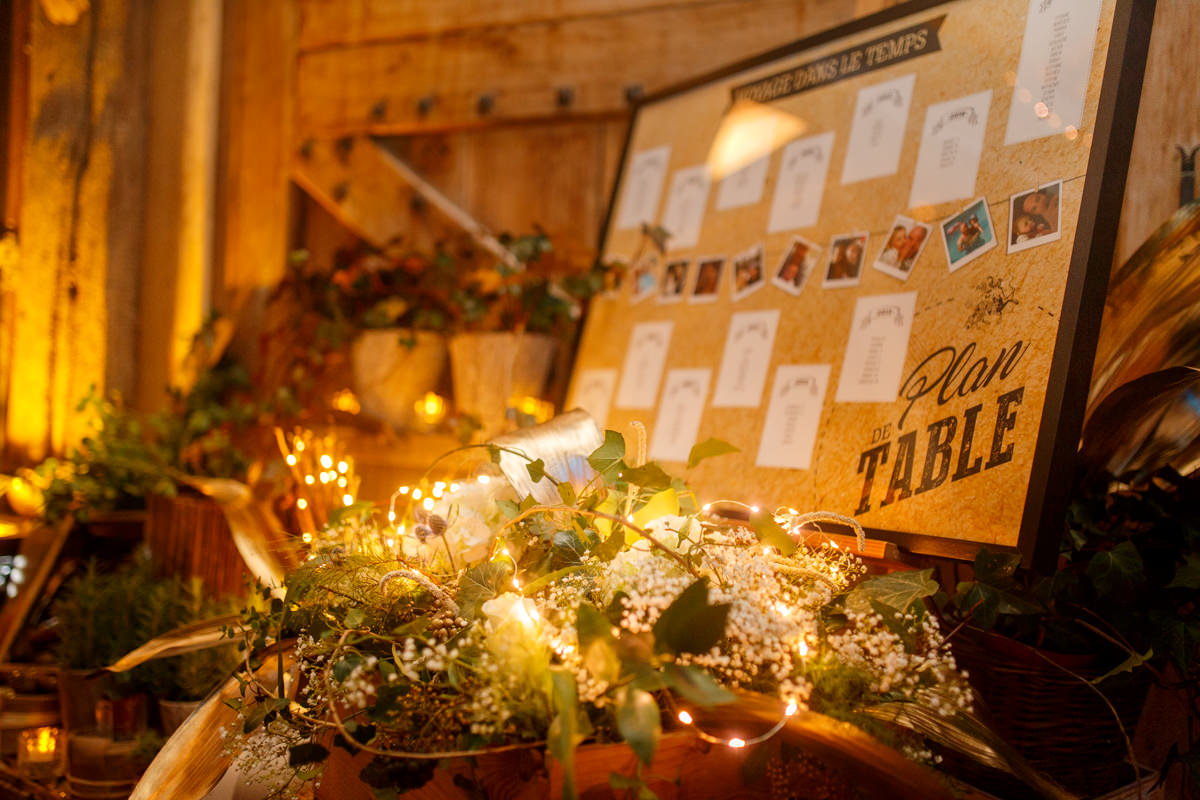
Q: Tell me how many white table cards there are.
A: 13